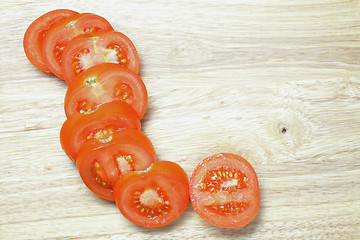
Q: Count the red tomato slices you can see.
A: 8